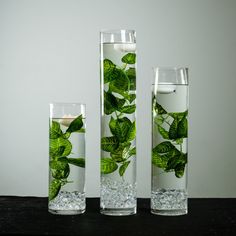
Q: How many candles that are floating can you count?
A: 3